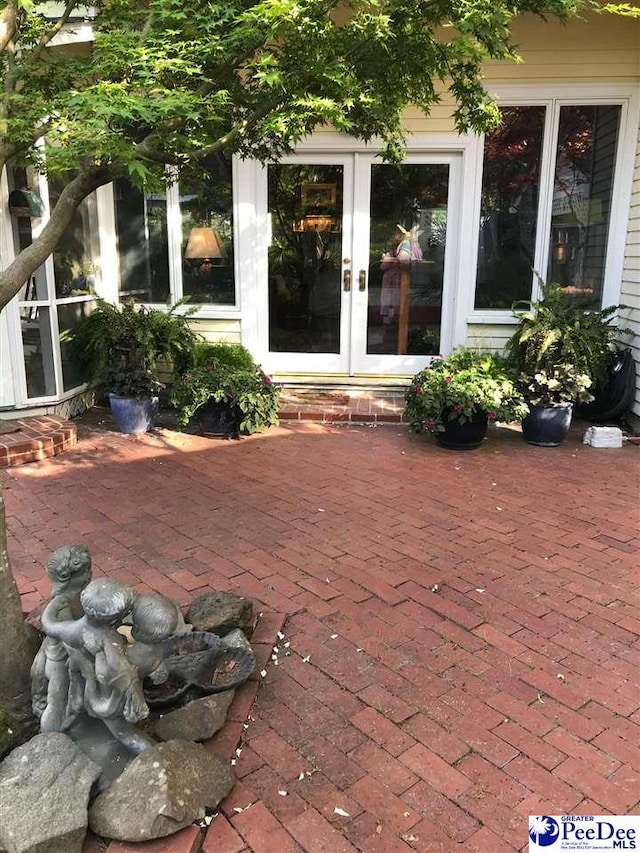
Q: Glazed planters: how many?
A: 4